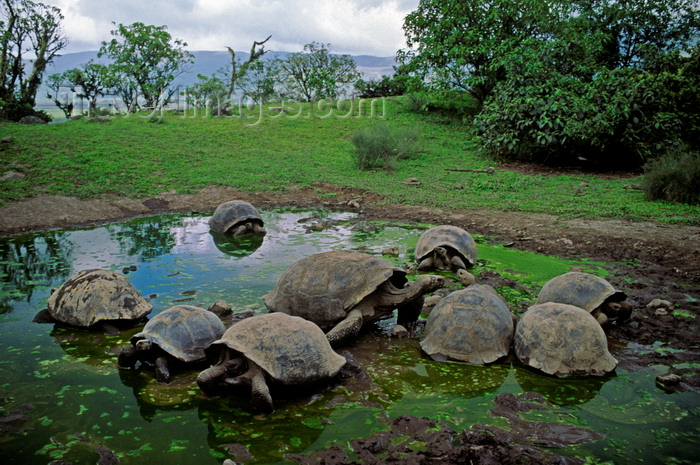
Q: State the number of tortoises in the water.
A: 9